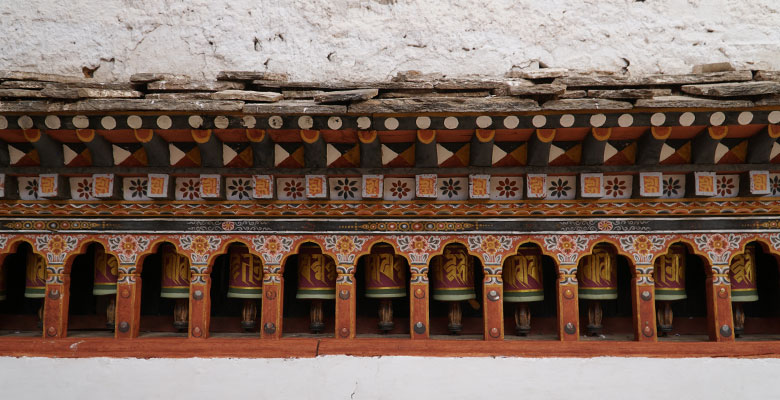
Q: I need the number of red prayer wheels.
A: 11